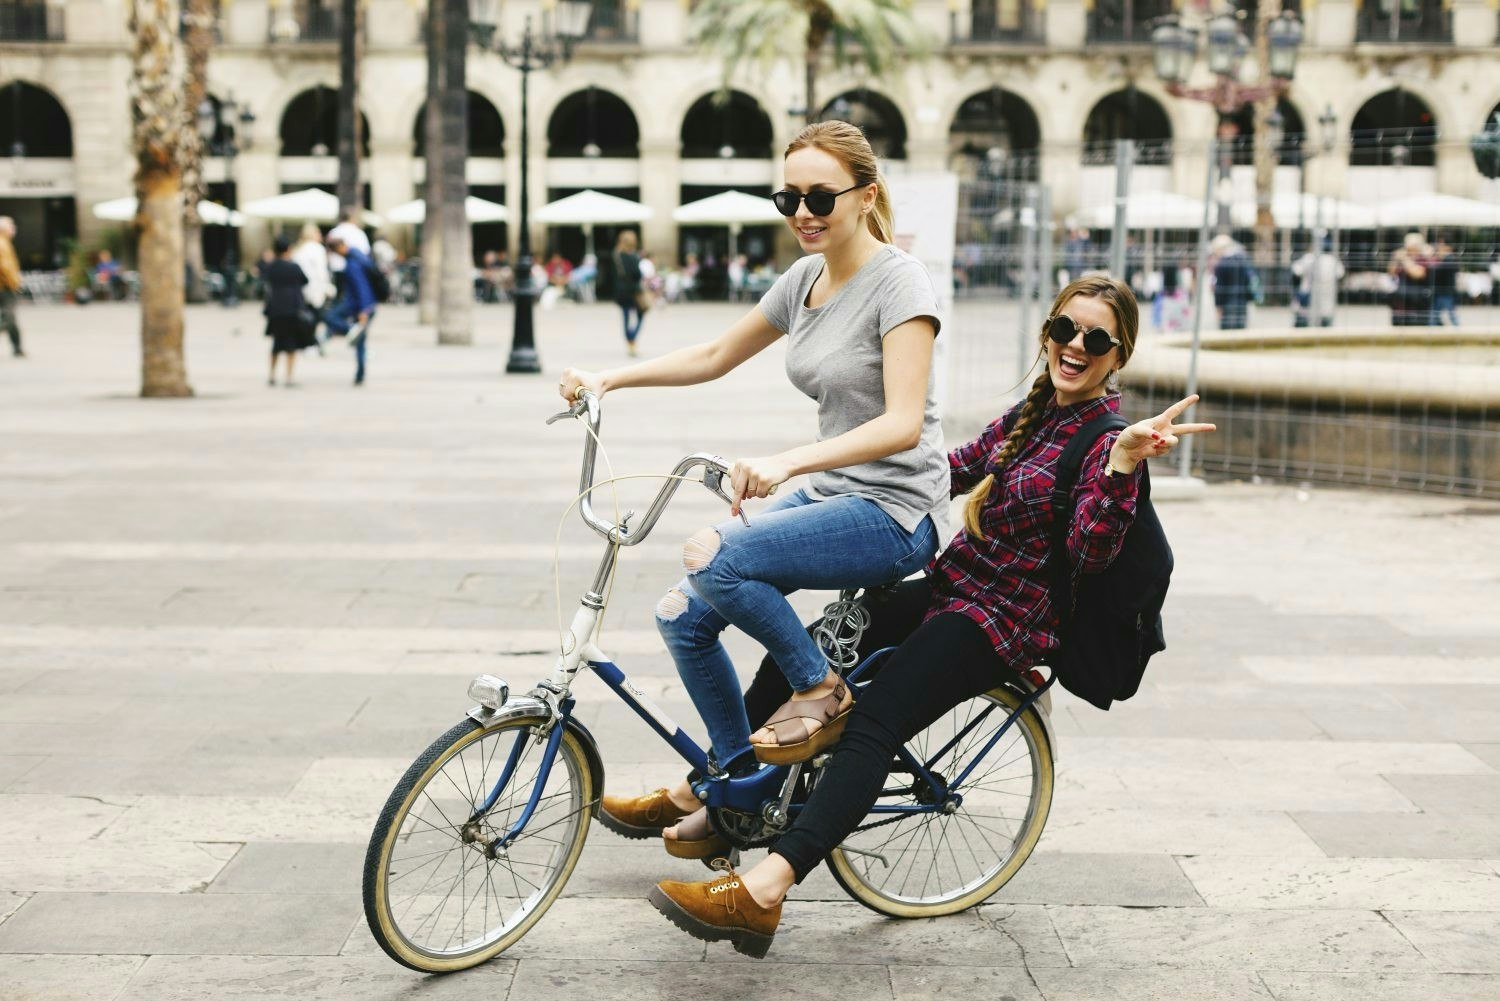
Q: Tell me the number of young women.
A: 2